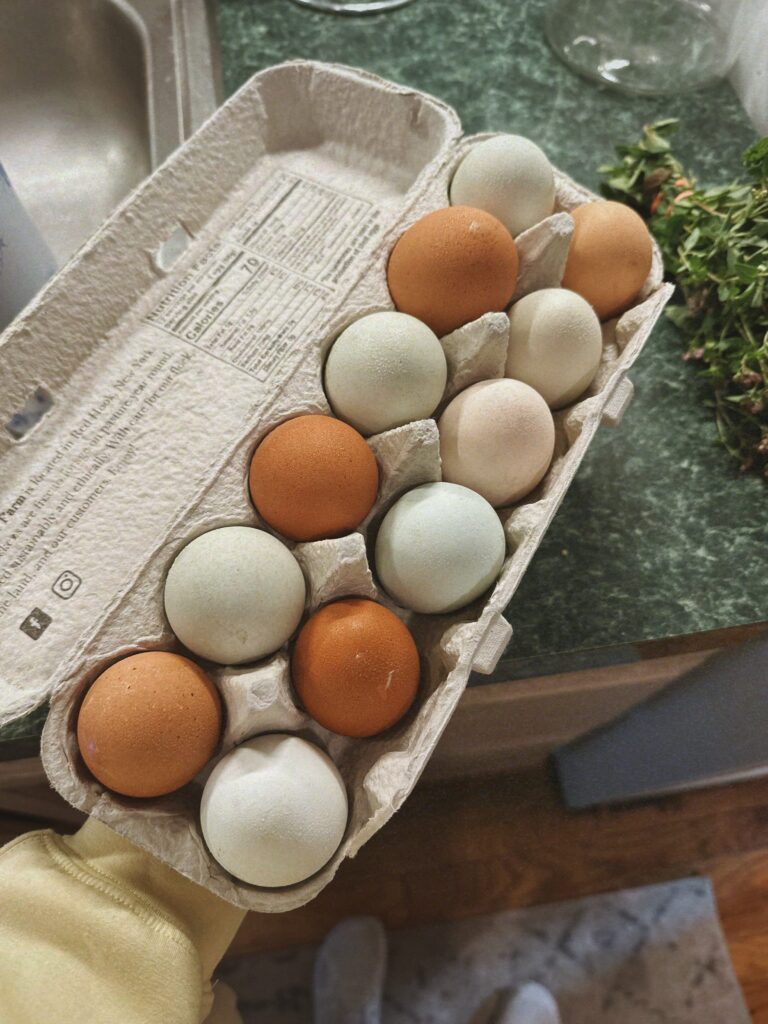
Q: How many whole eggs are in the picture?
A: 12